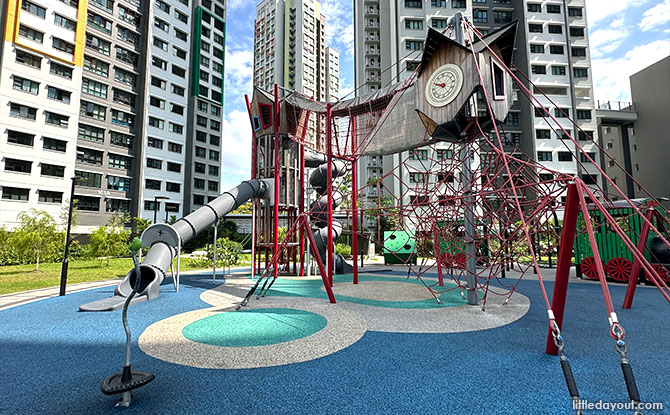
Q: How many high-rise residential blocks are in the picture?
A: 3